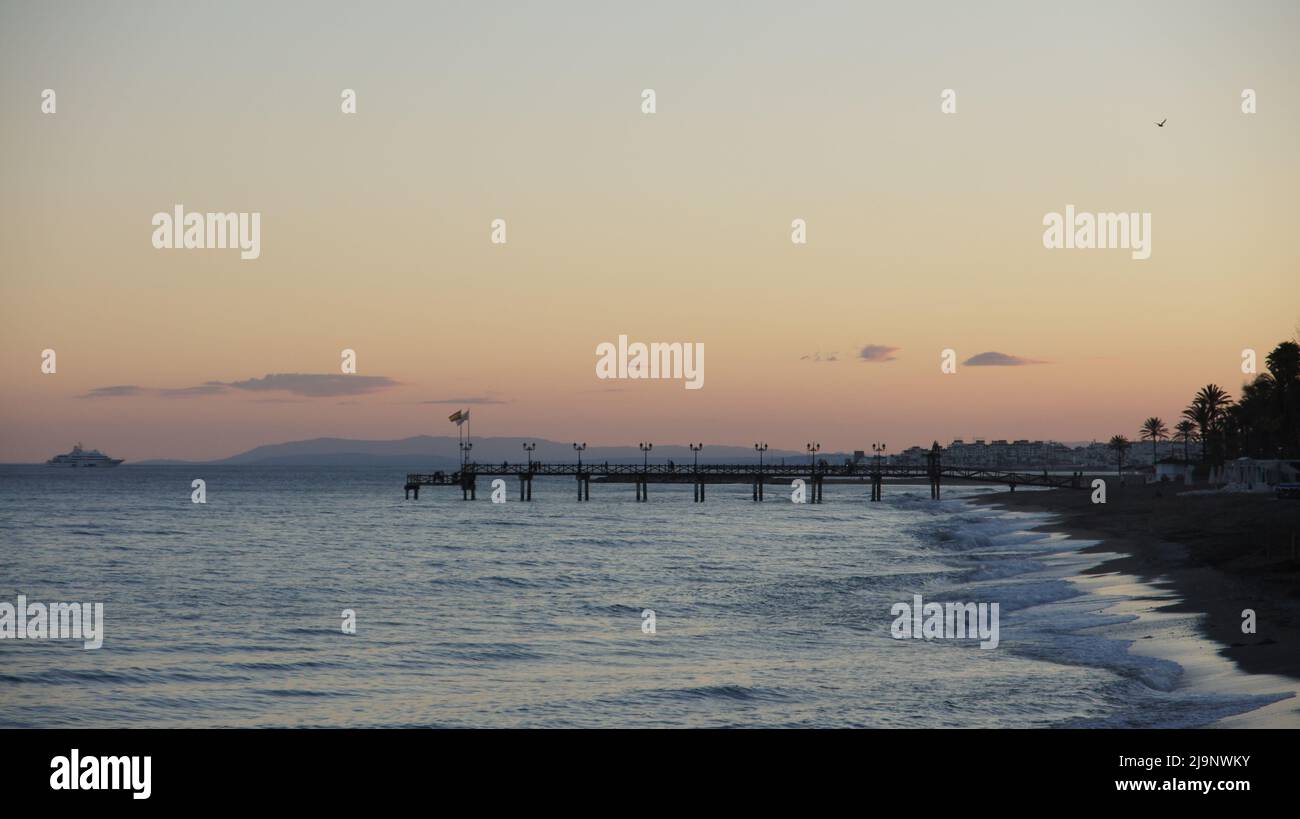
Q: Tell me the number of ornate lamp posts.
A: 8